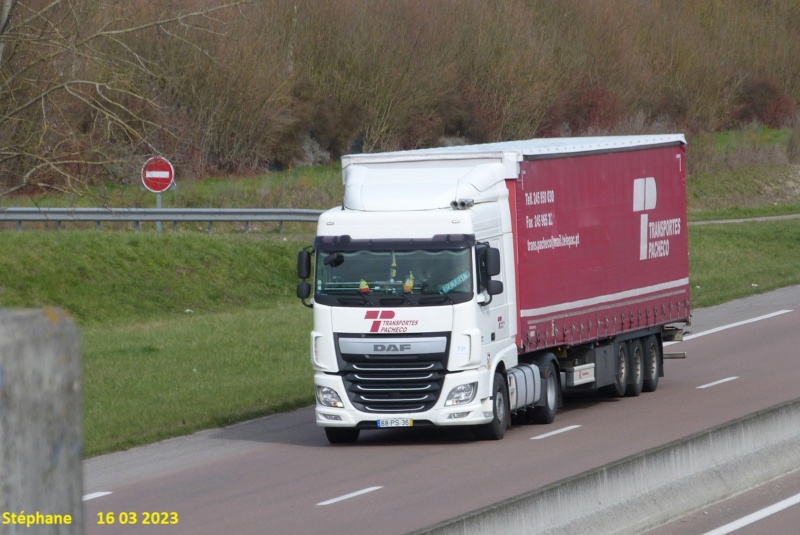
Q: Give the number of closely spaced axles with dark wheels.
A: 3